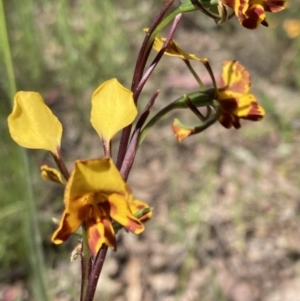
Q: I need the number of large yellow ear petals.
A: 2